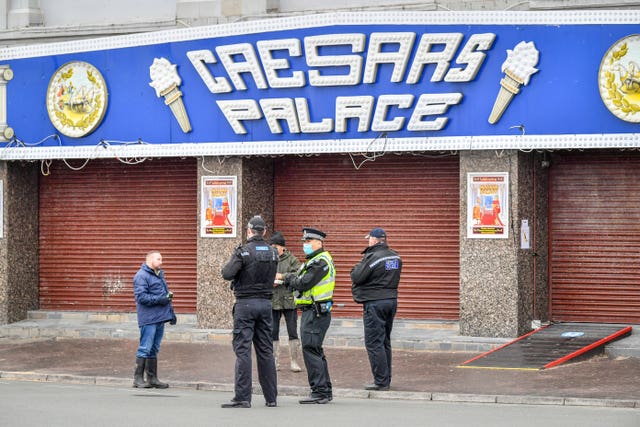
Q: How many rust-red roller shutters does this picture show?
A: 3